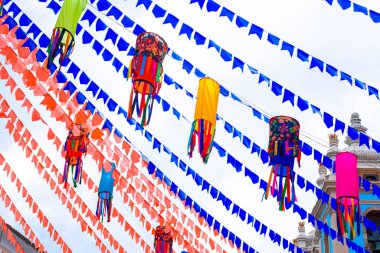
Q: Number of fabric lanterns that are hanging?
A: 8